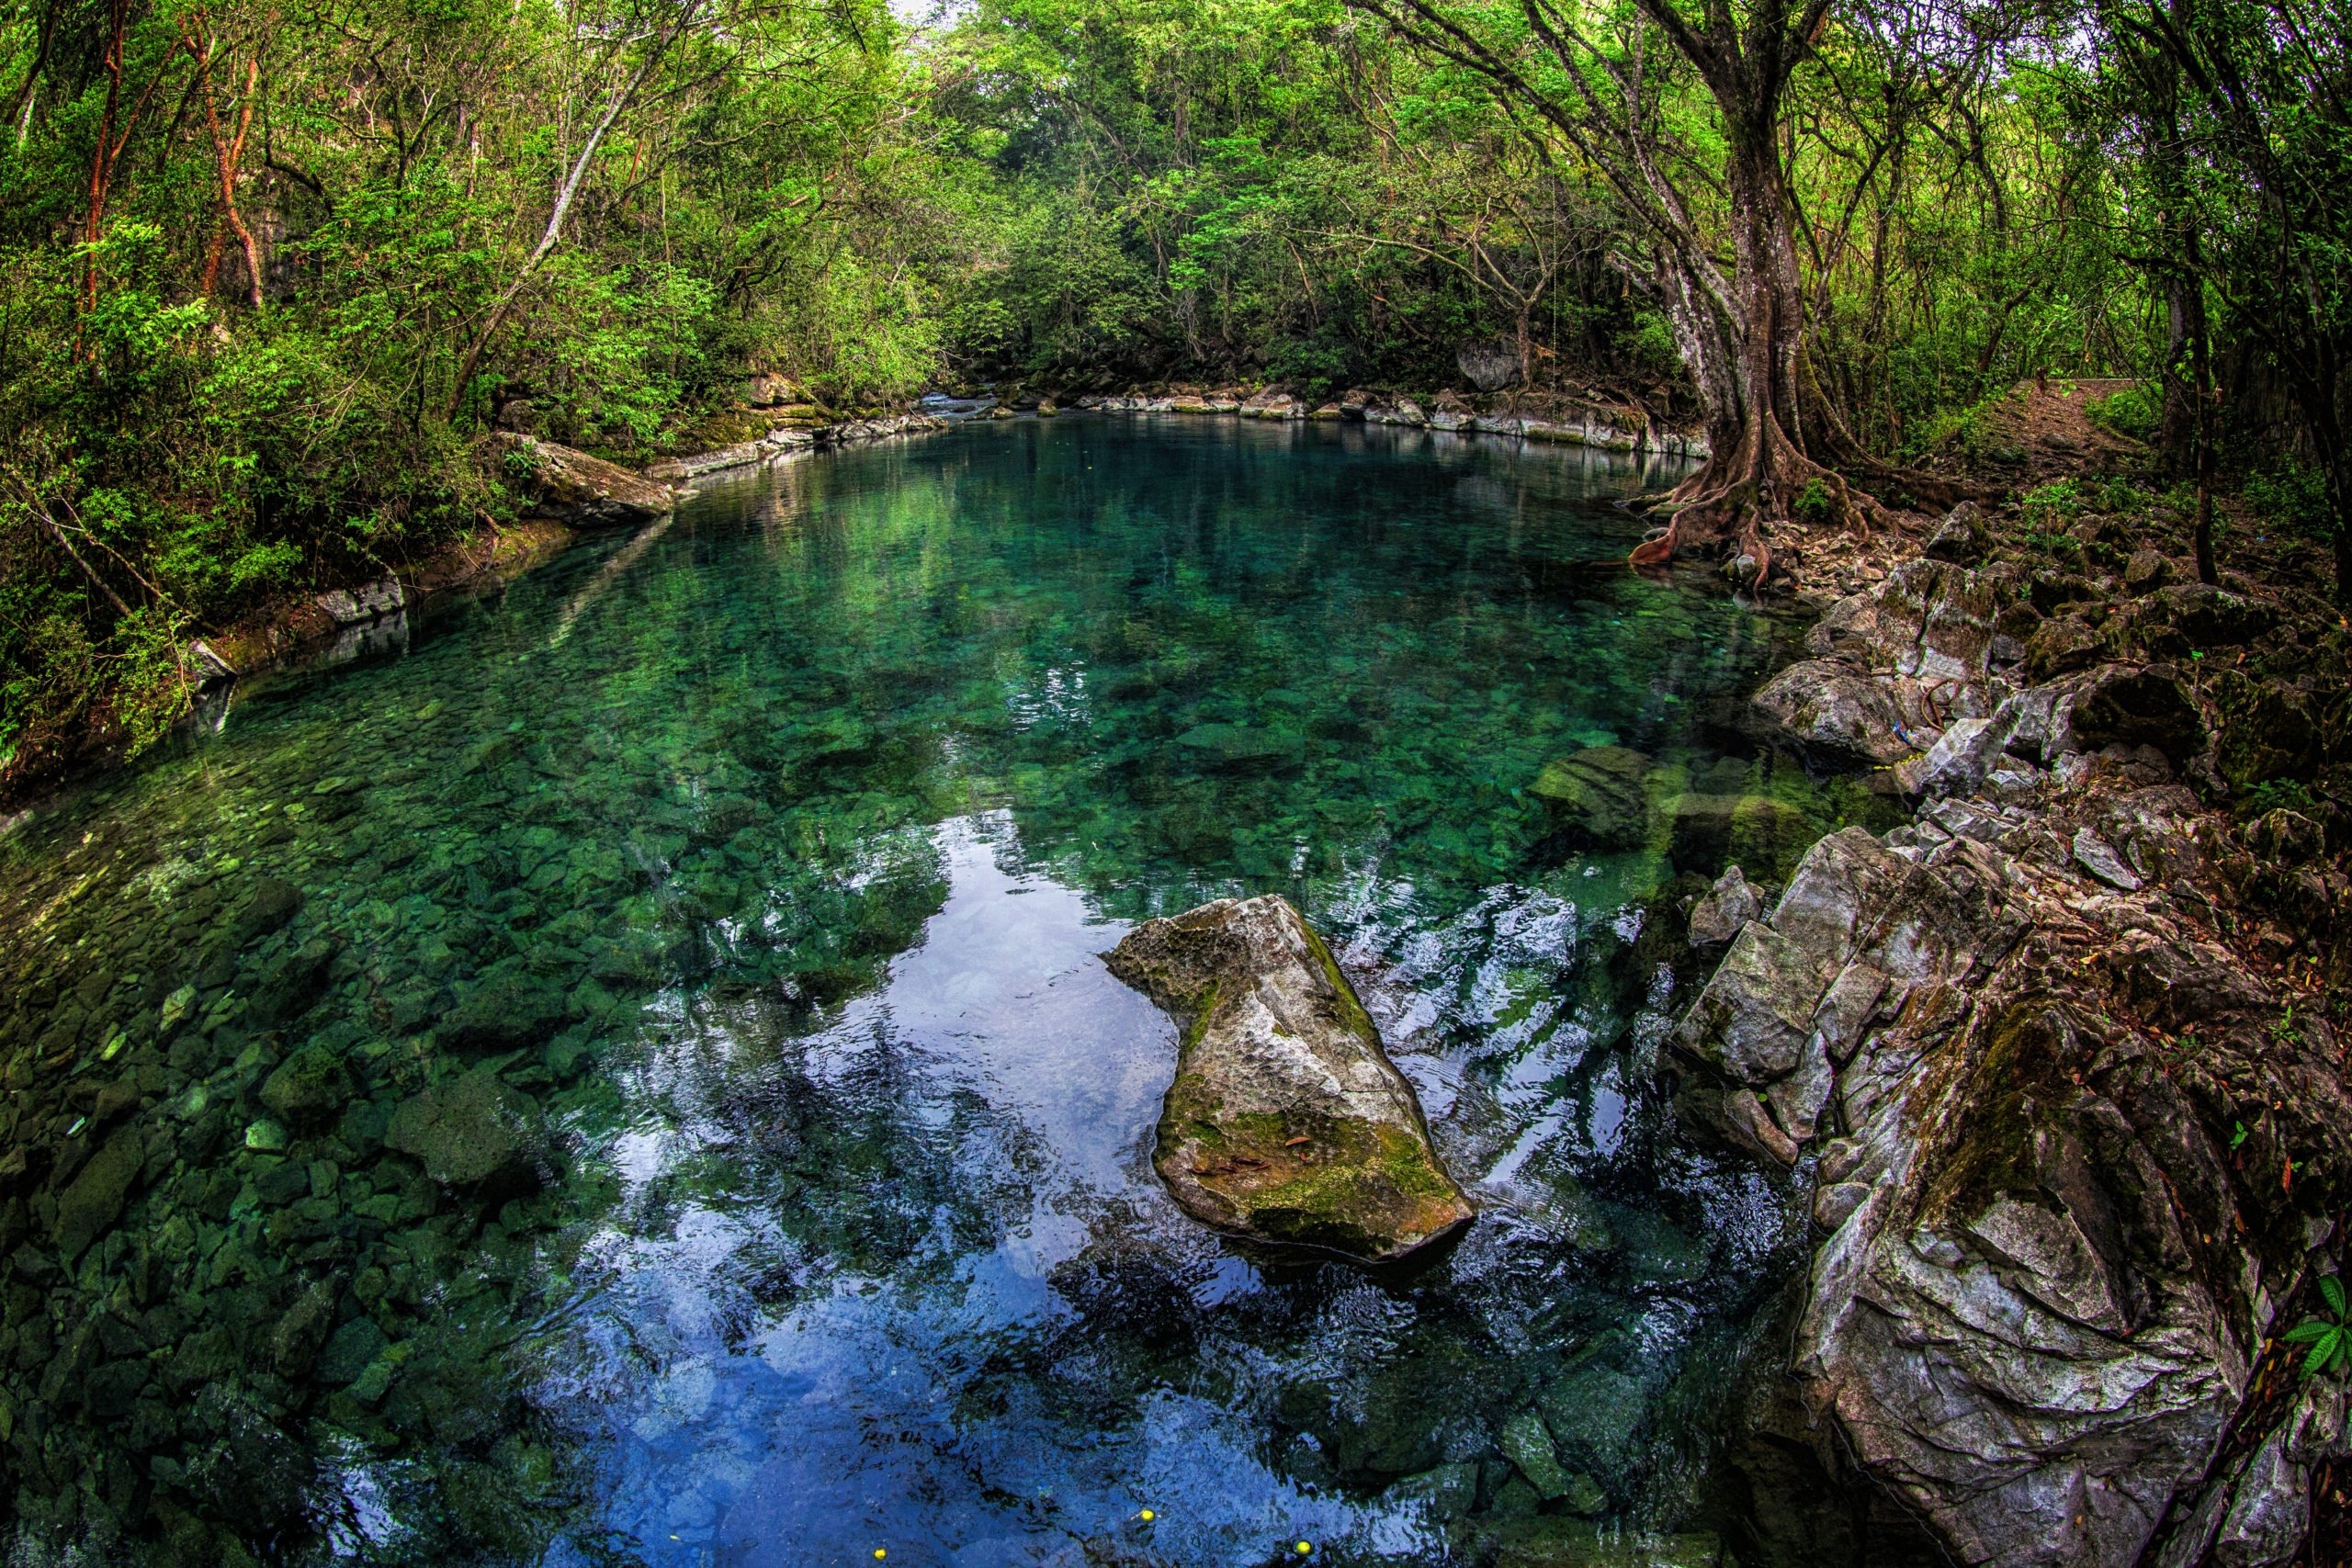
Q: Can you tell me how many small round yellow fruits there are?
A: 3